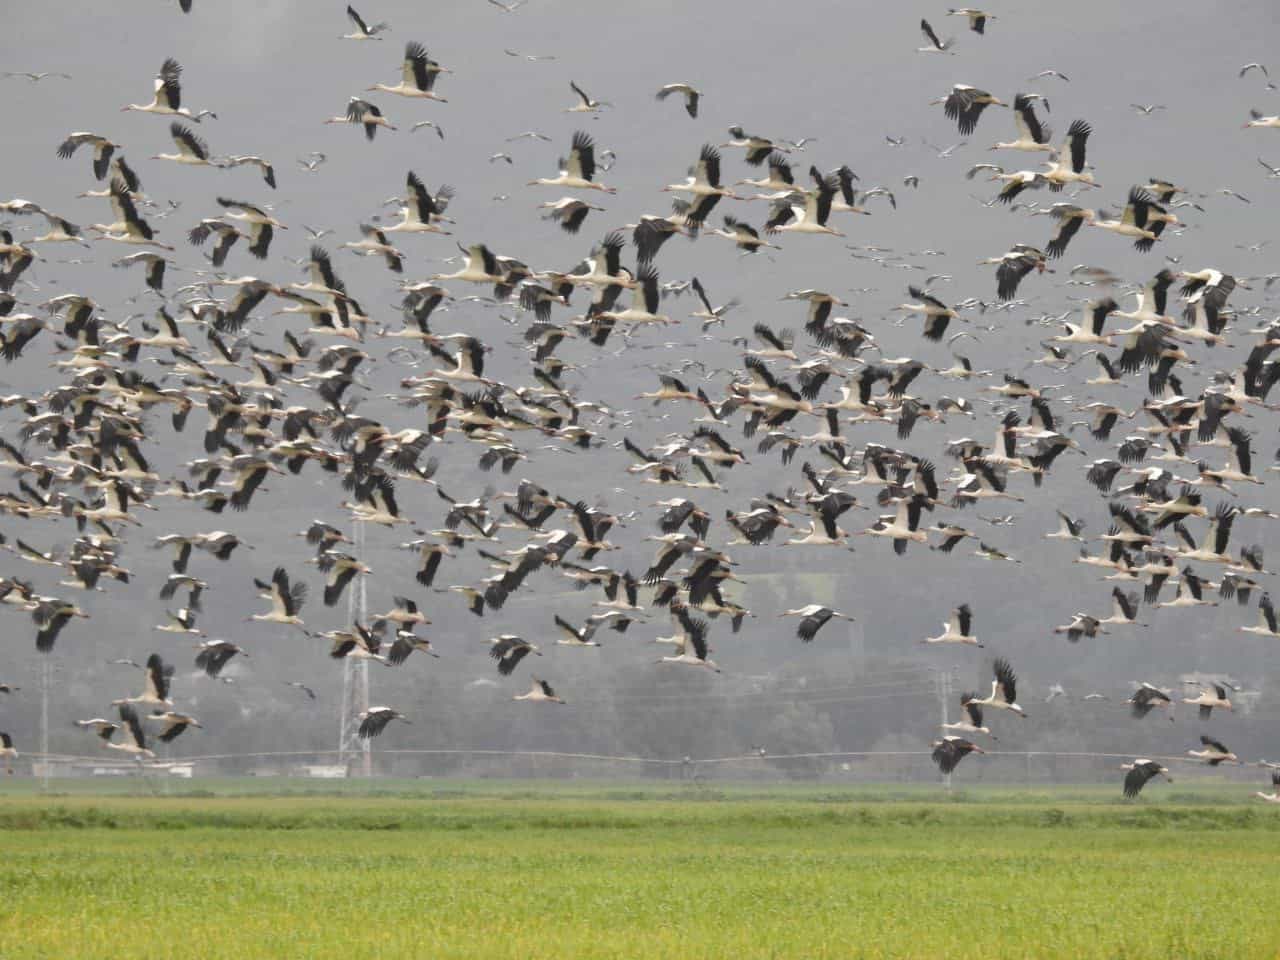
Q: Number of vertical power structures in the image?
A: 3